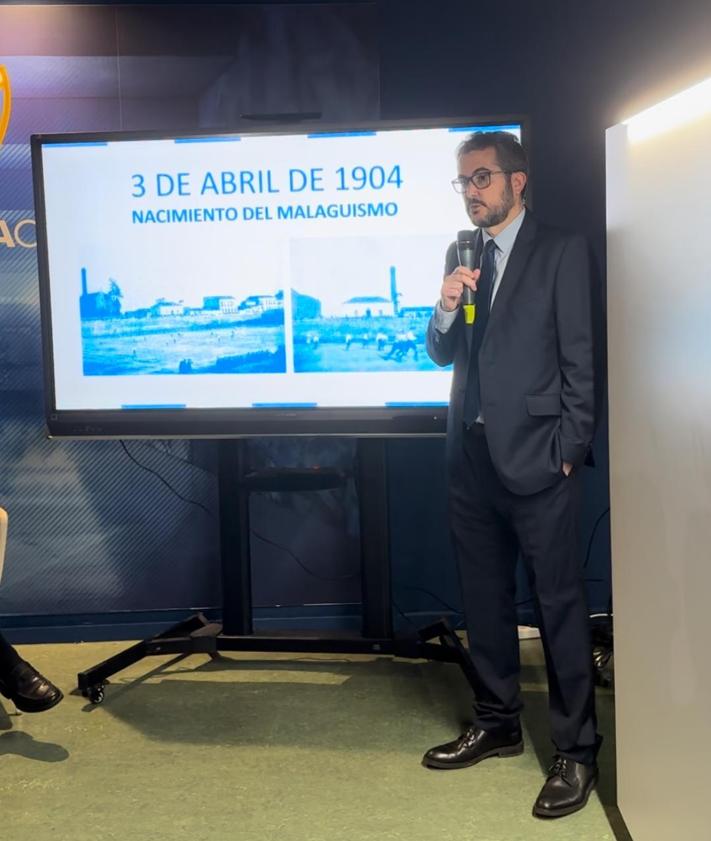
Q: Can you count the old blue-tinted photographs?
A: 2